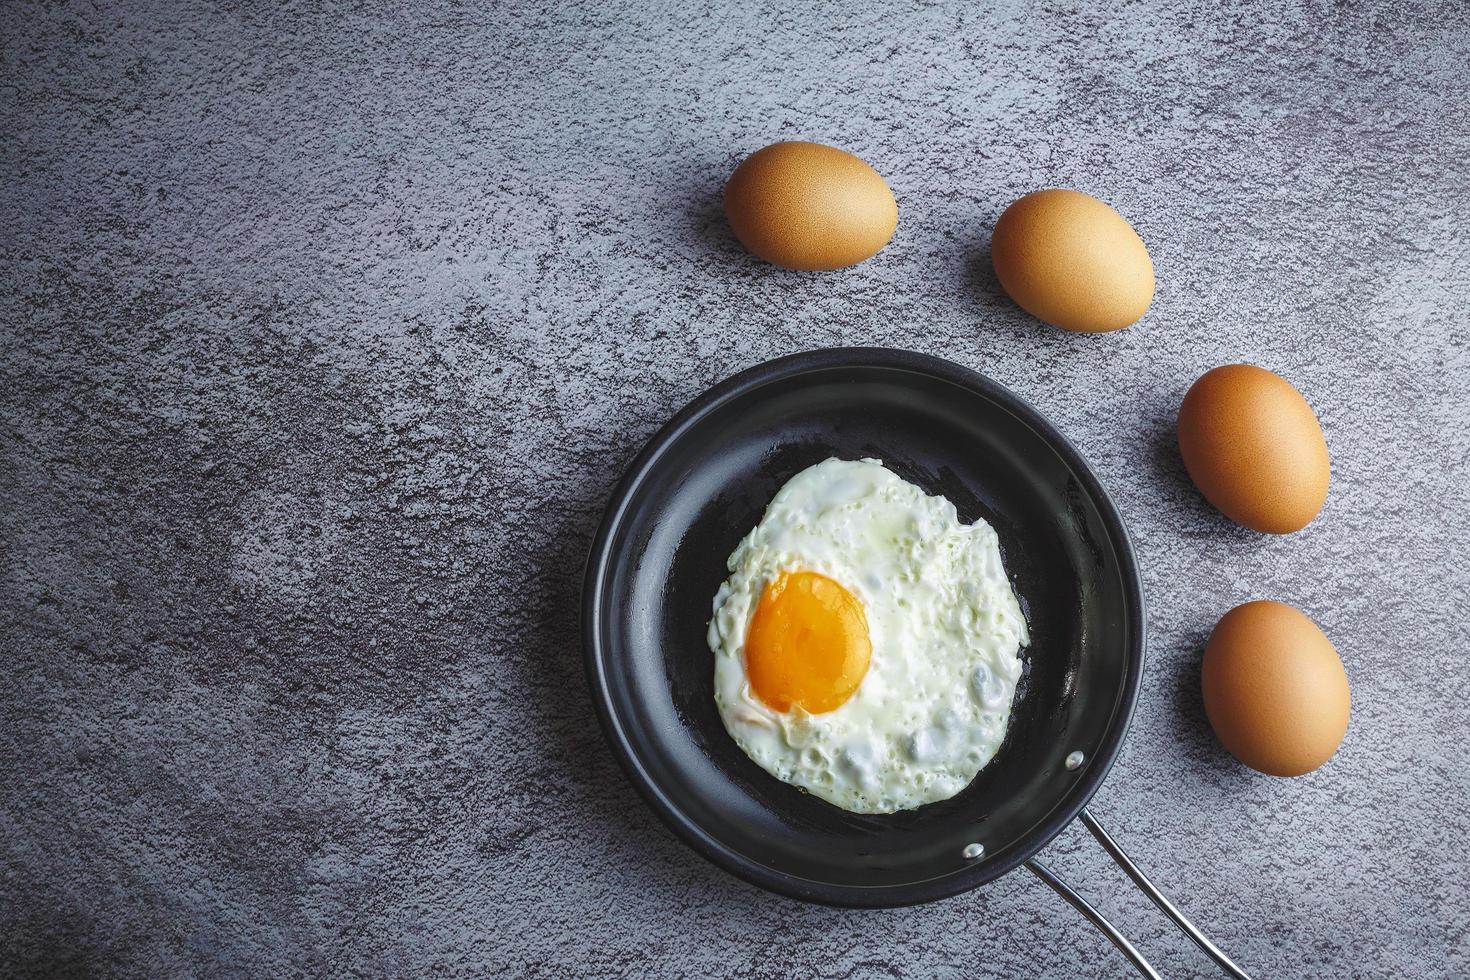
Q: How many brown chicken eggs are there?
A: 4